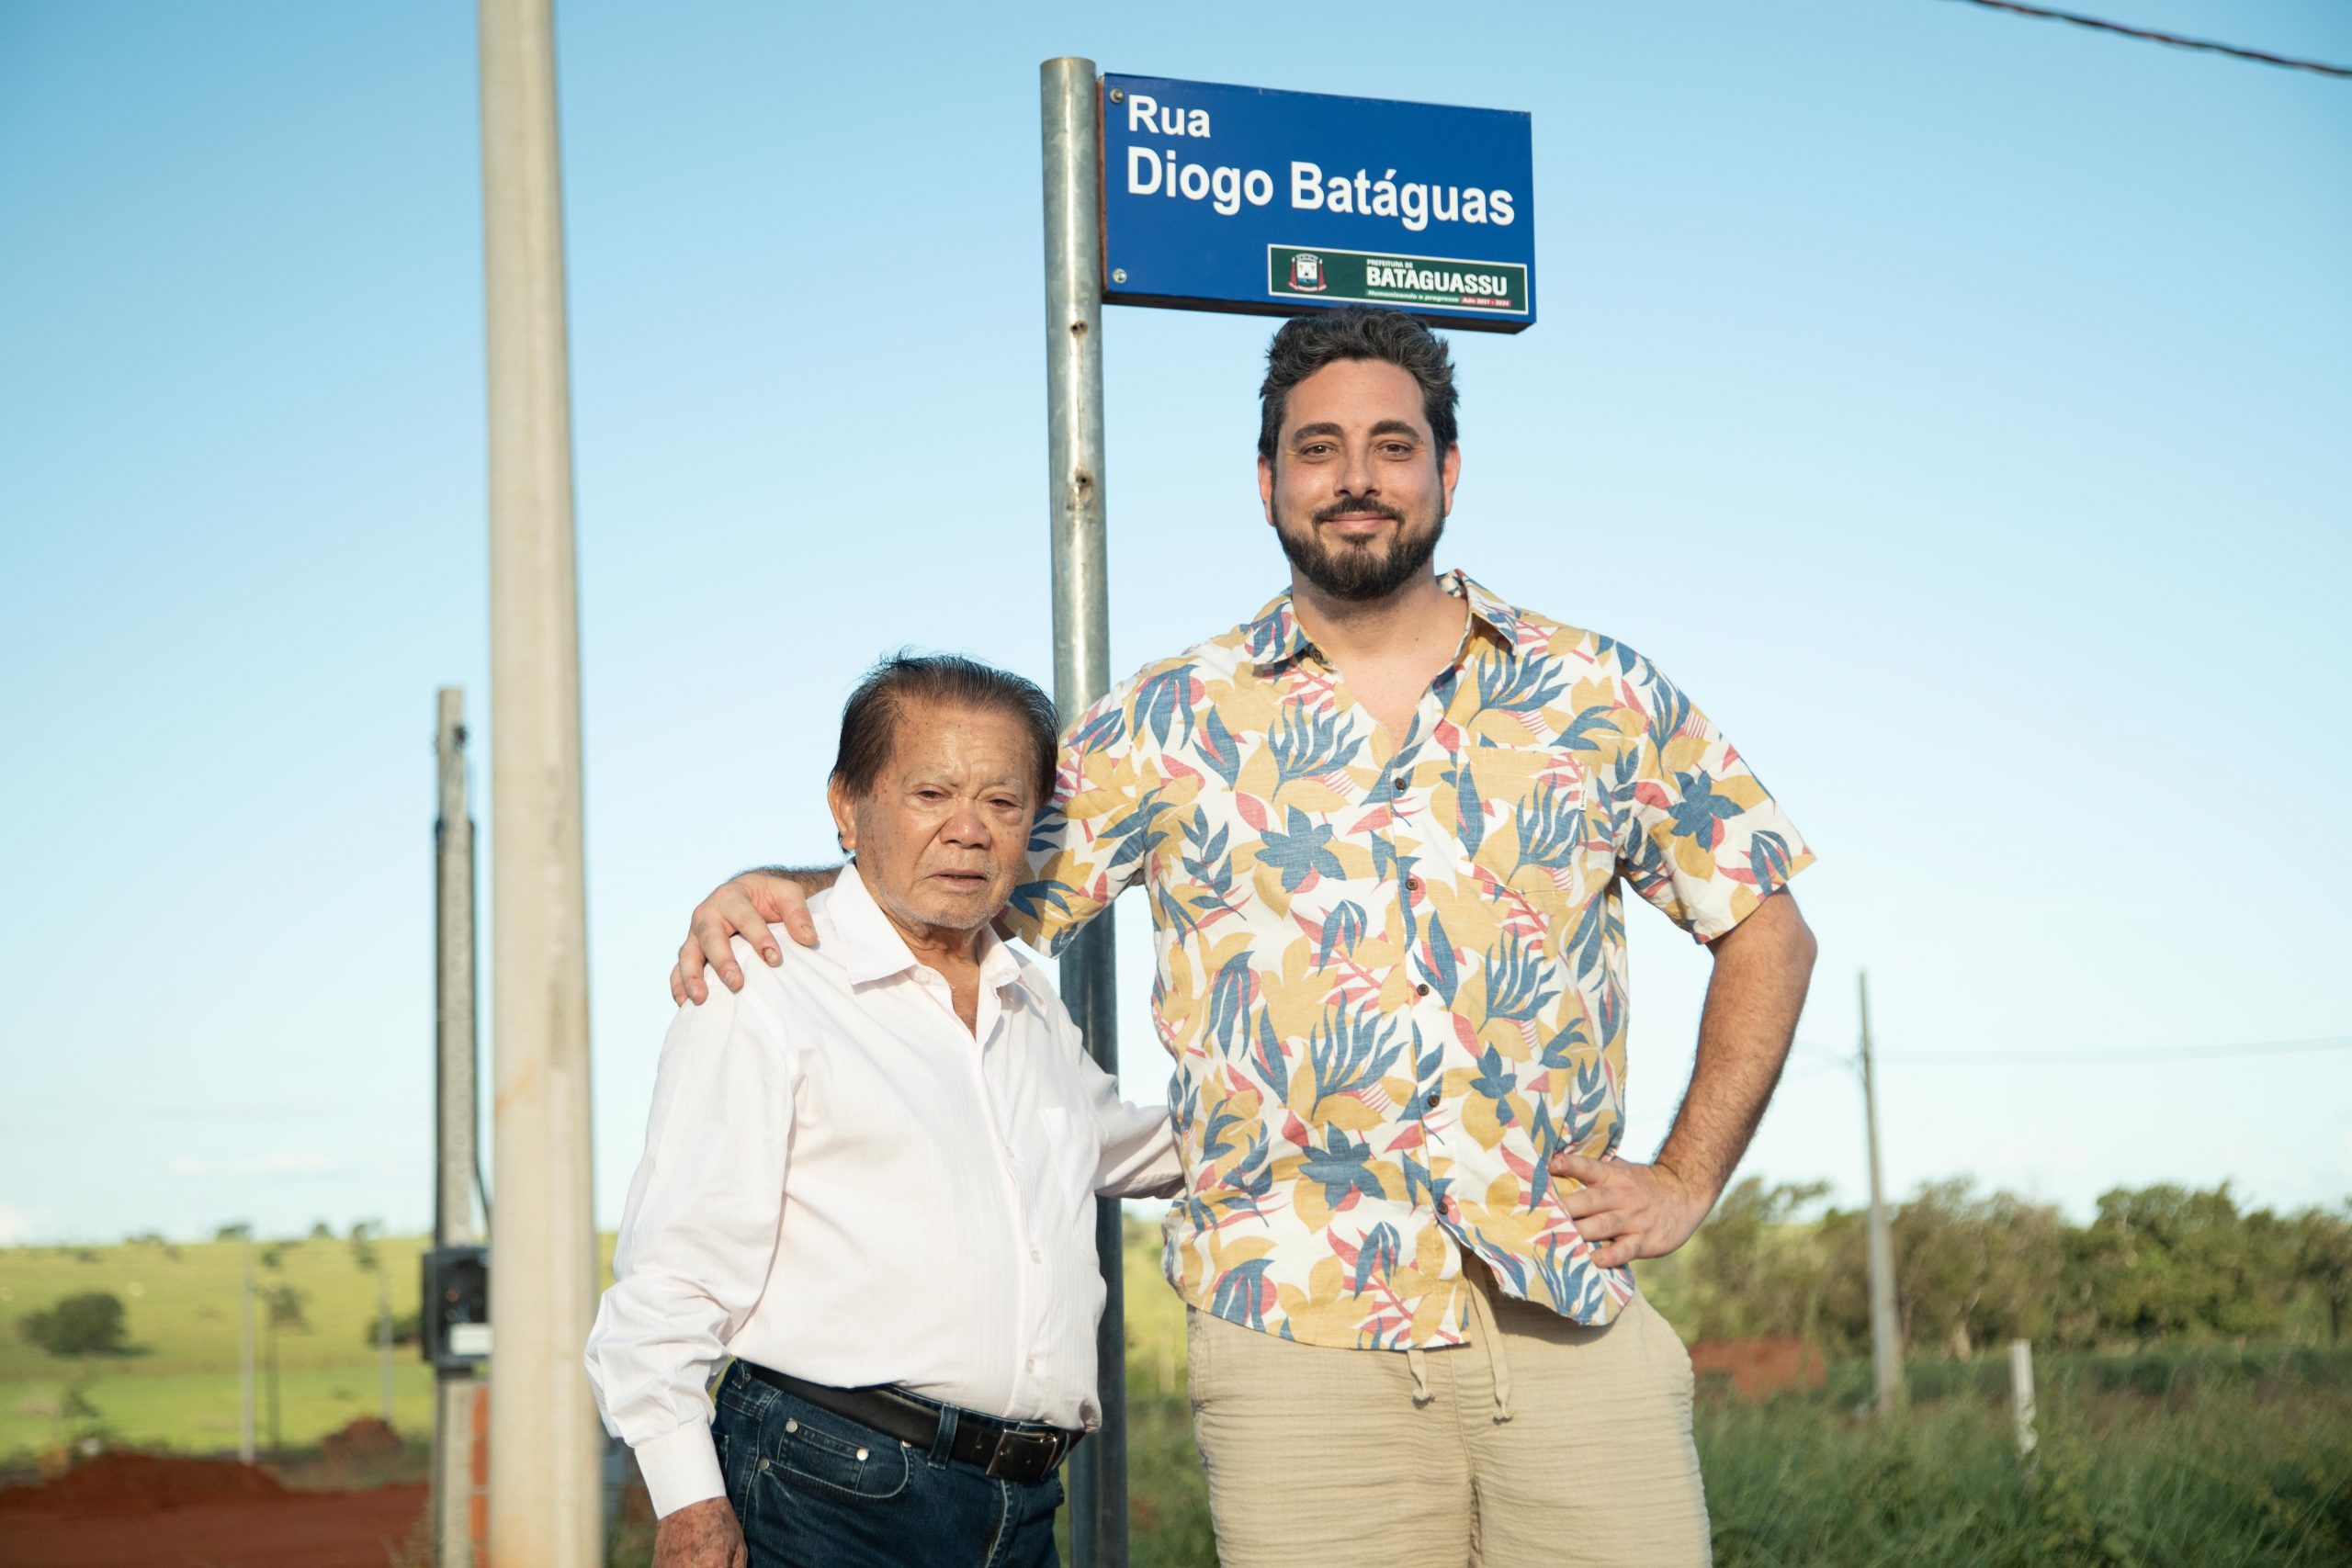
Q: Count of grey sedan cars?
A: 0